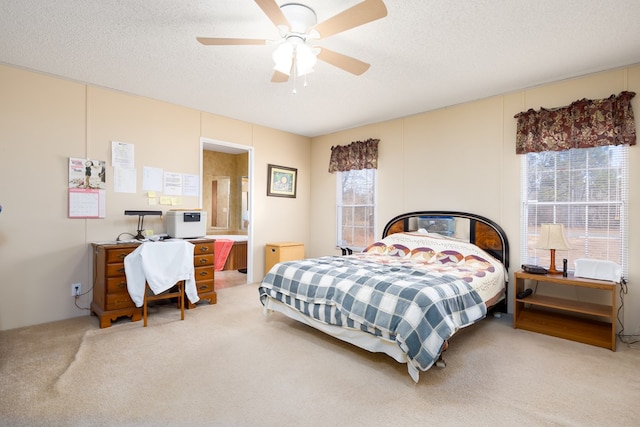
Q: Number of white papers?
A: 5